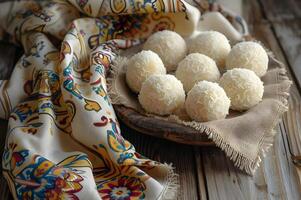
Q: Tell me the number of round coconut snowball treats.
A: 8